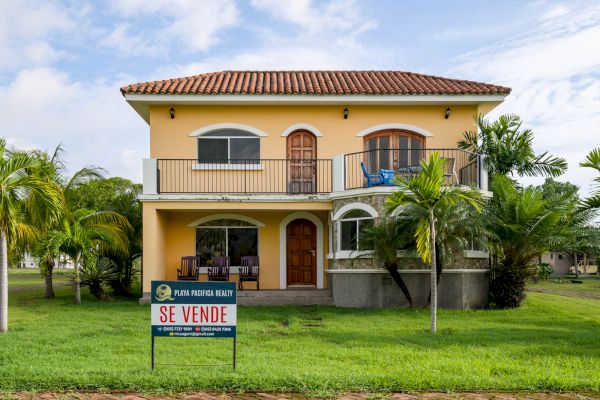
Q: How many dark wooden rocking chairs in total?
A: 3